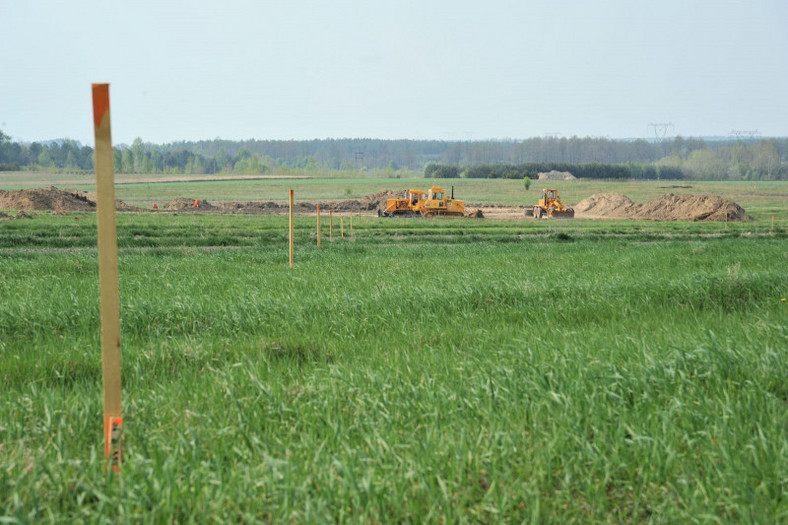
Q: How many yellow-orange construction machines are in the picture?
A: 3